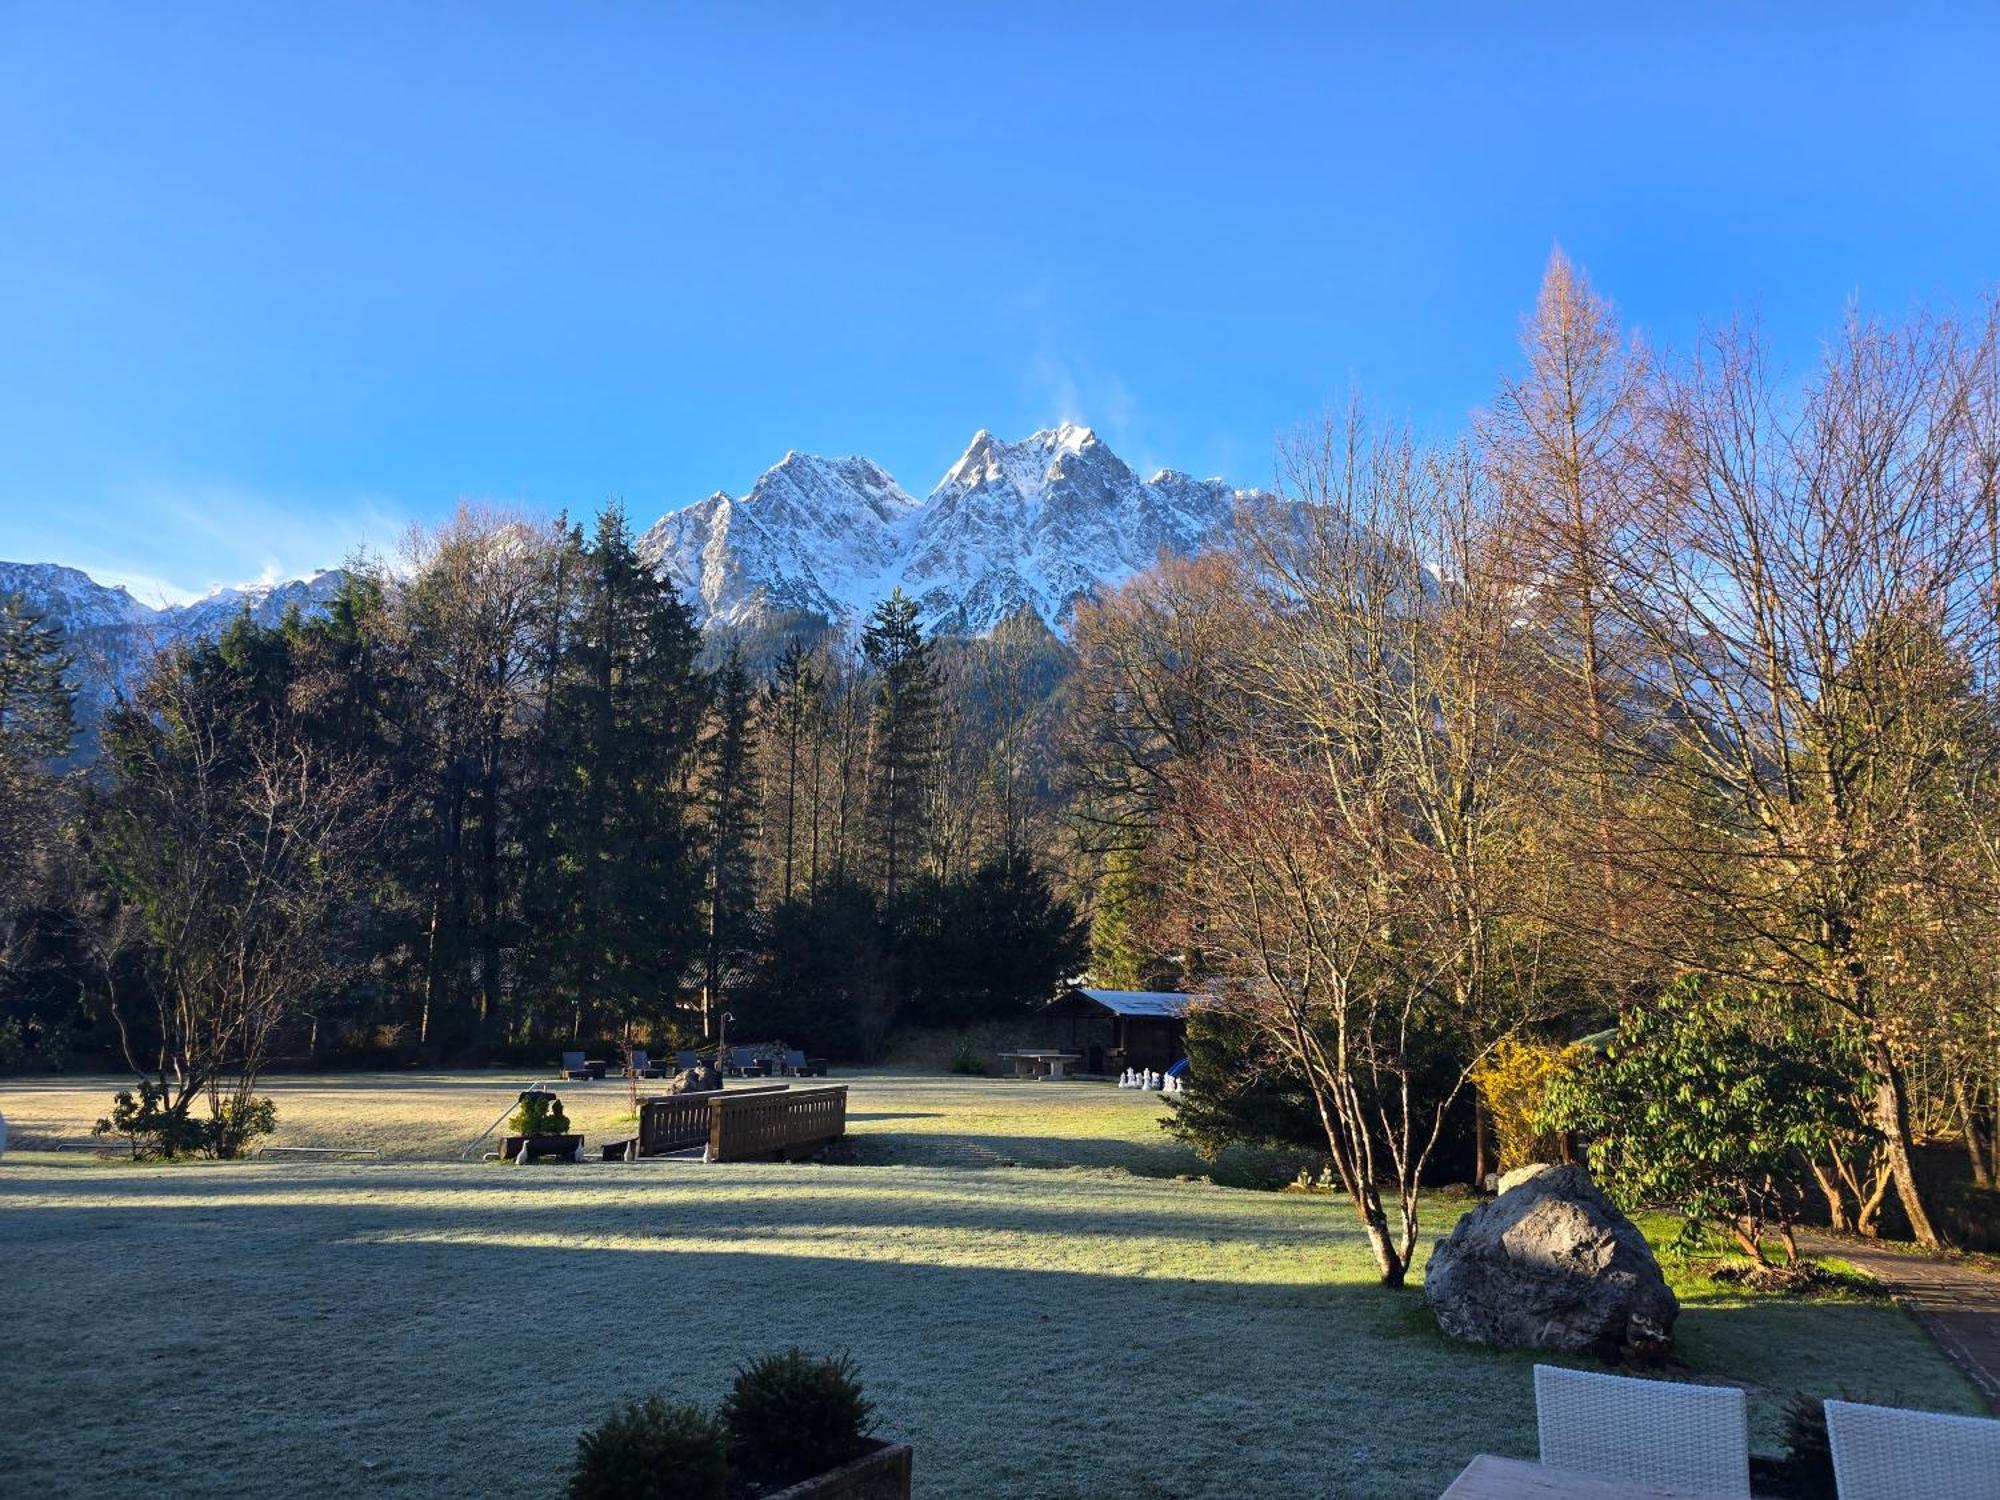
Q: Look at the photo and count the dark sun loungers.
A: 5